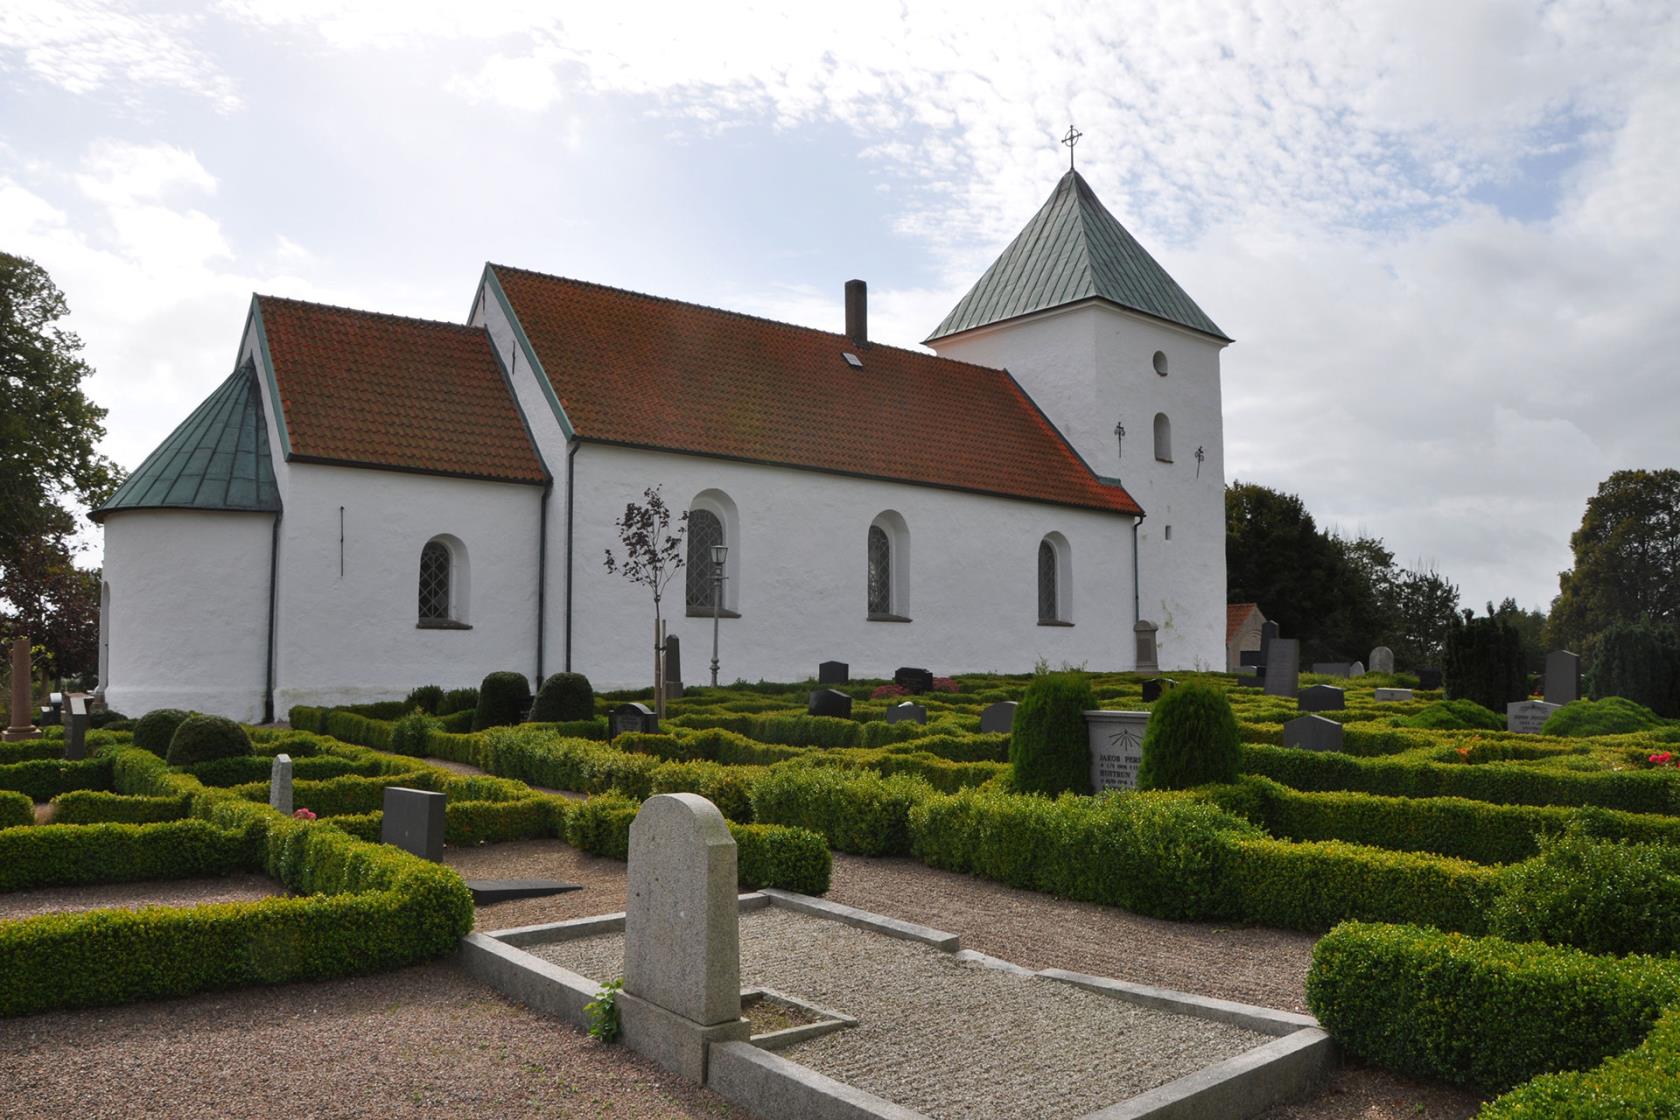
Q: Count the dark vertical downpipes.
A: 4